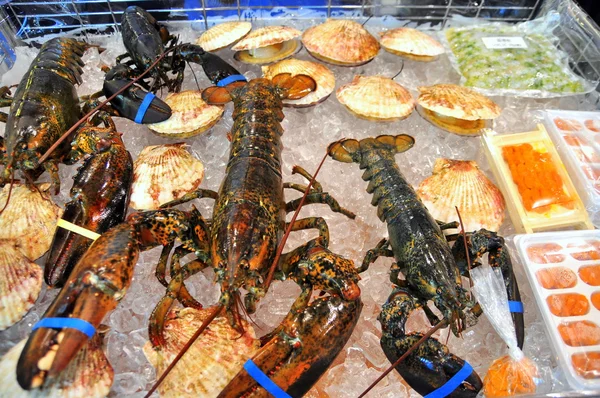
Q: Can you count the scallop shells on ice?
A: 14